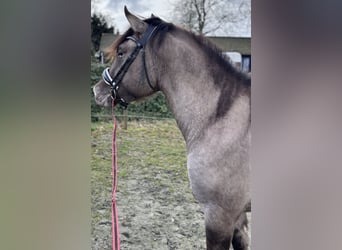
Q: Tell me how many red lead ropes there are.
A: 1